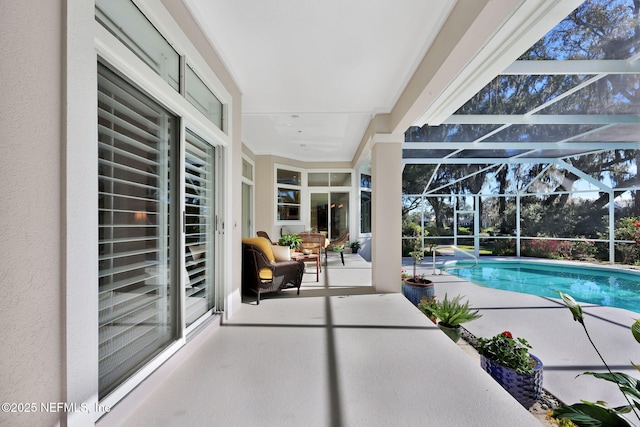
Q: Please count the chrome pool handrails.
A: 1